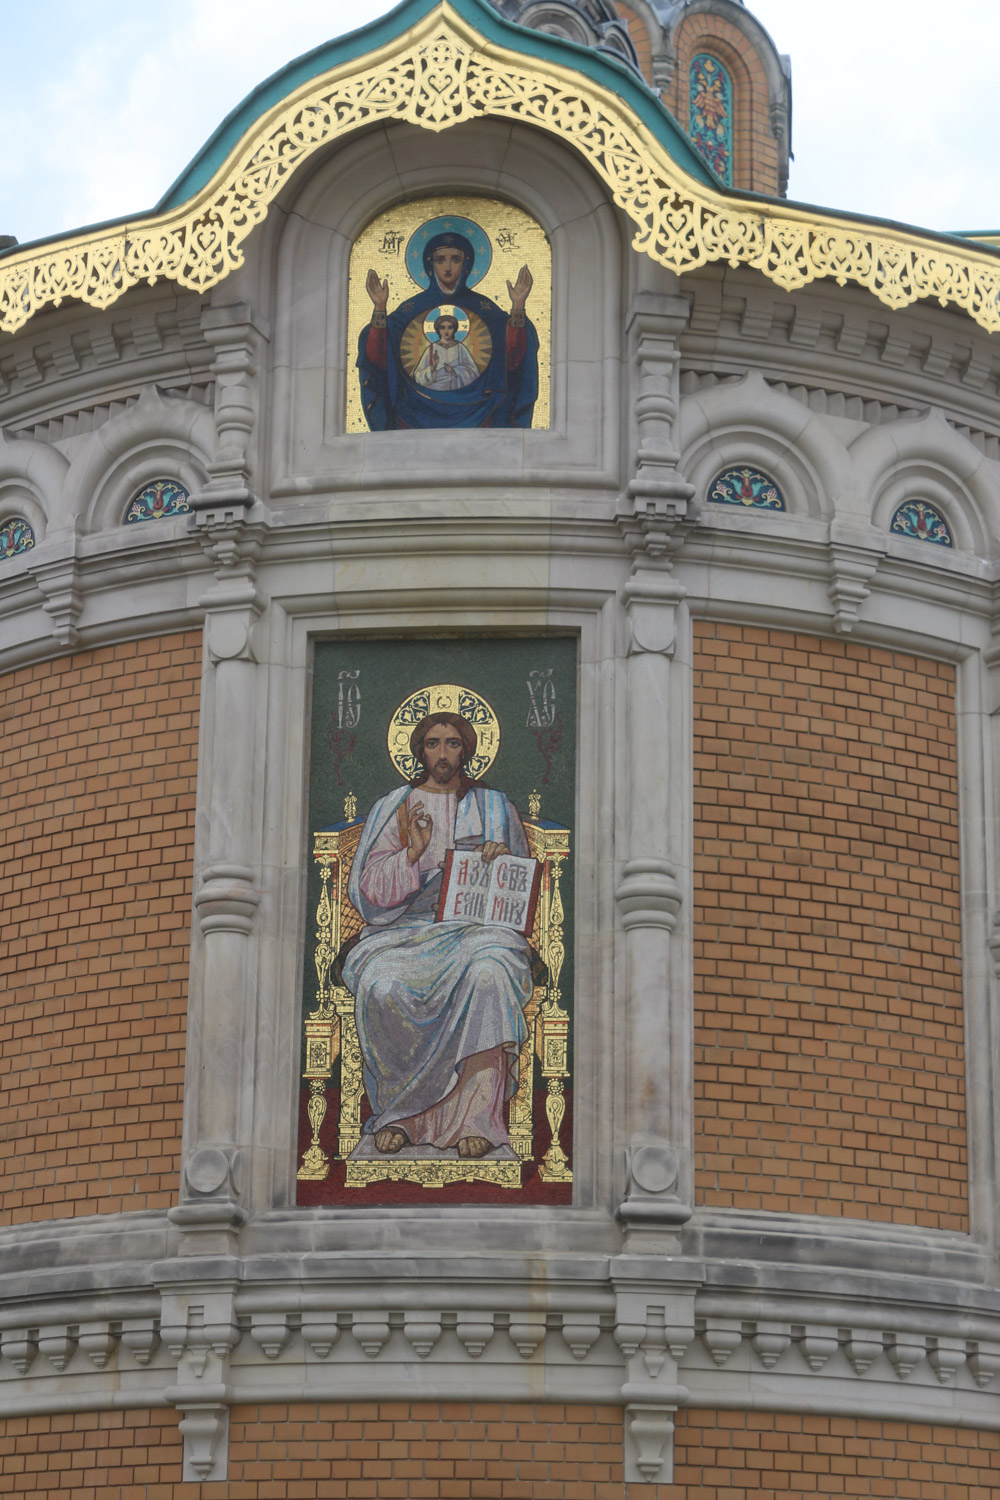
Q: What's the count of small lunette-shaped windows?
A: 4